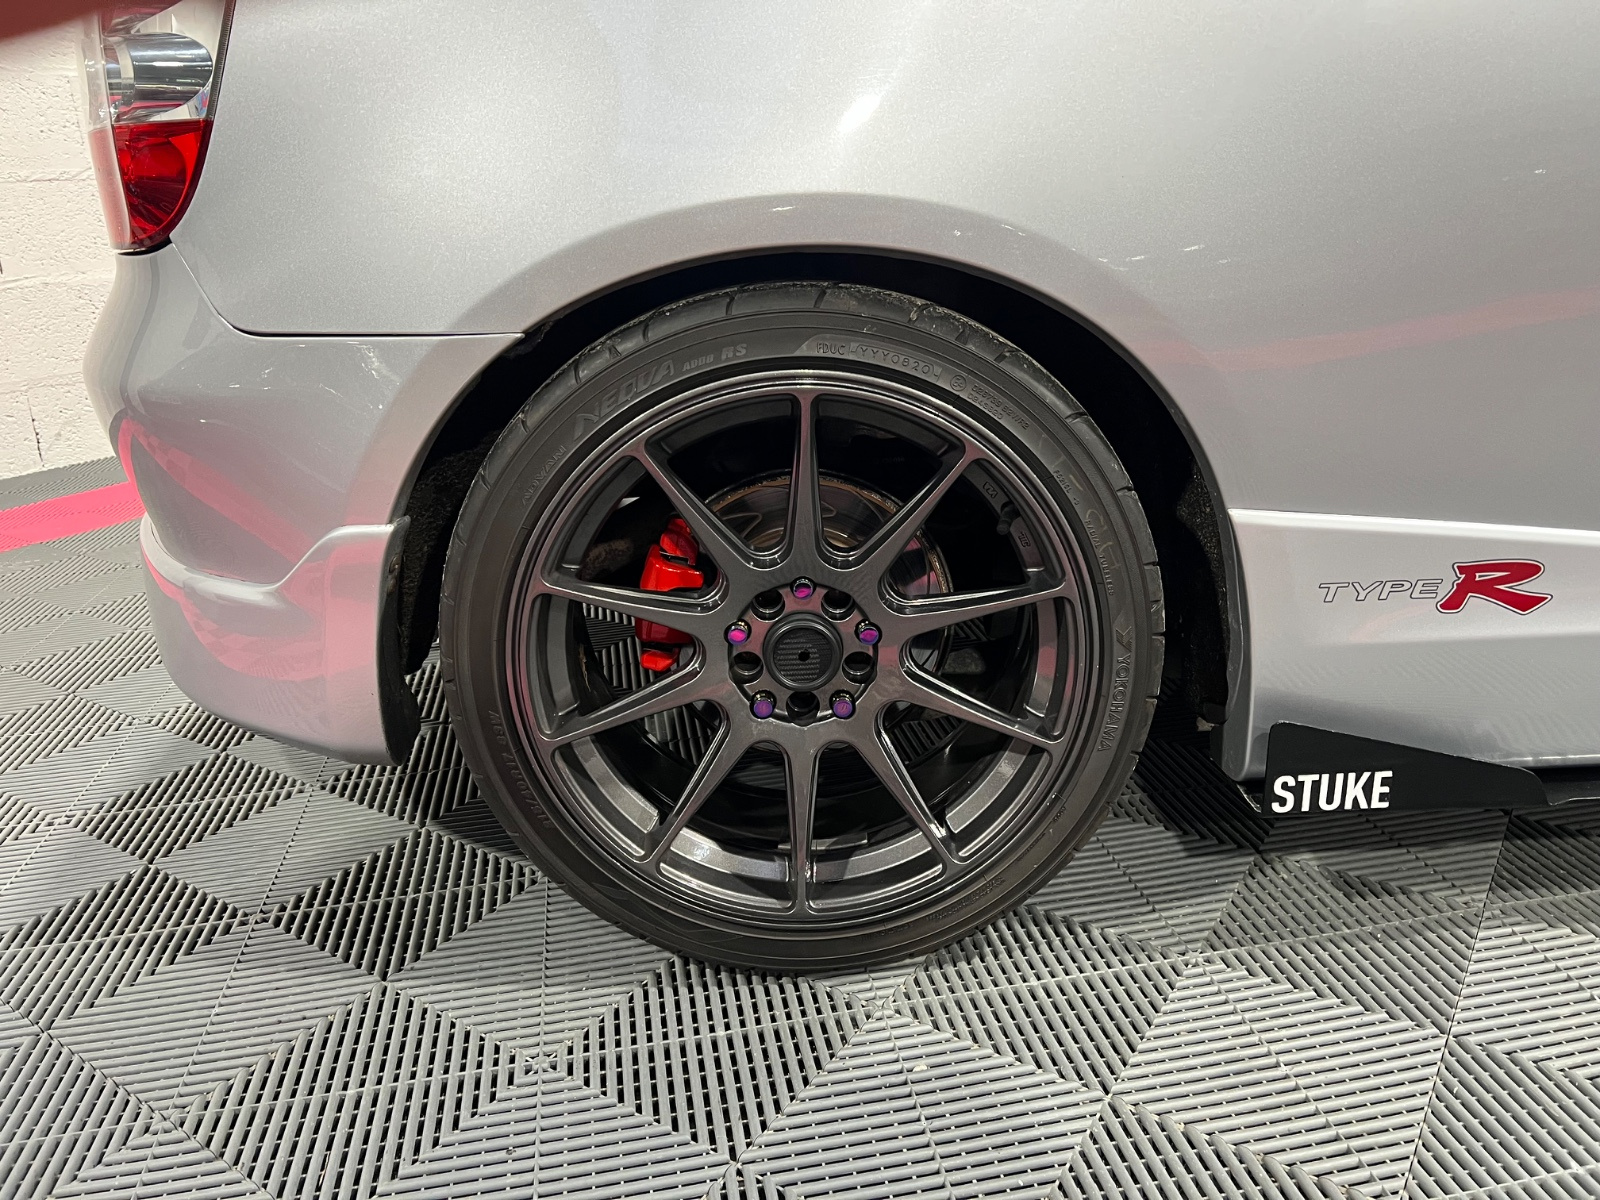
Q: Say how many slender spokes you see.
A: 10